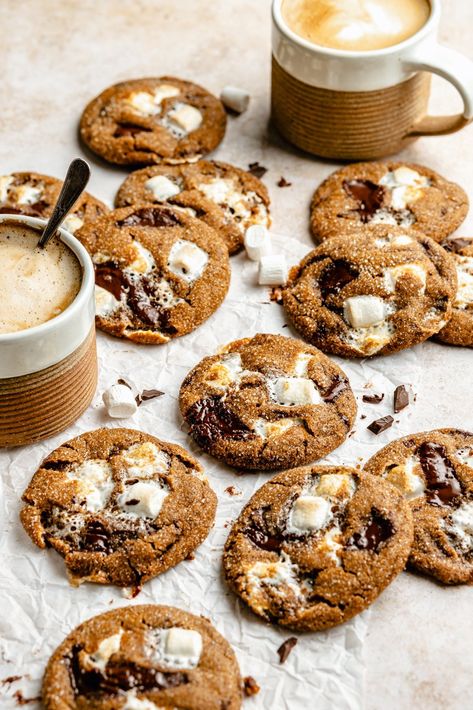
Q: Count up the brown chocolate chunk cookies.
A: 12